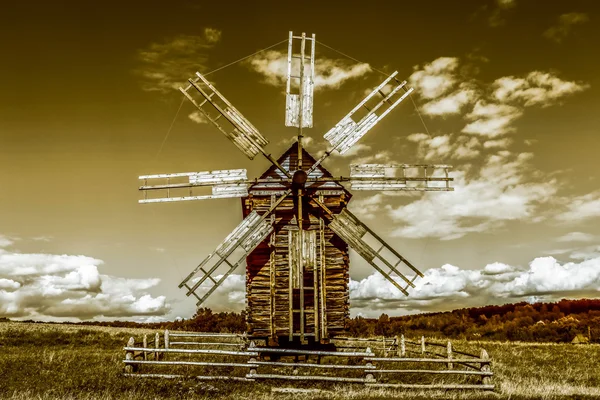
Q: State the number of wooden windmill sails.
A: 8